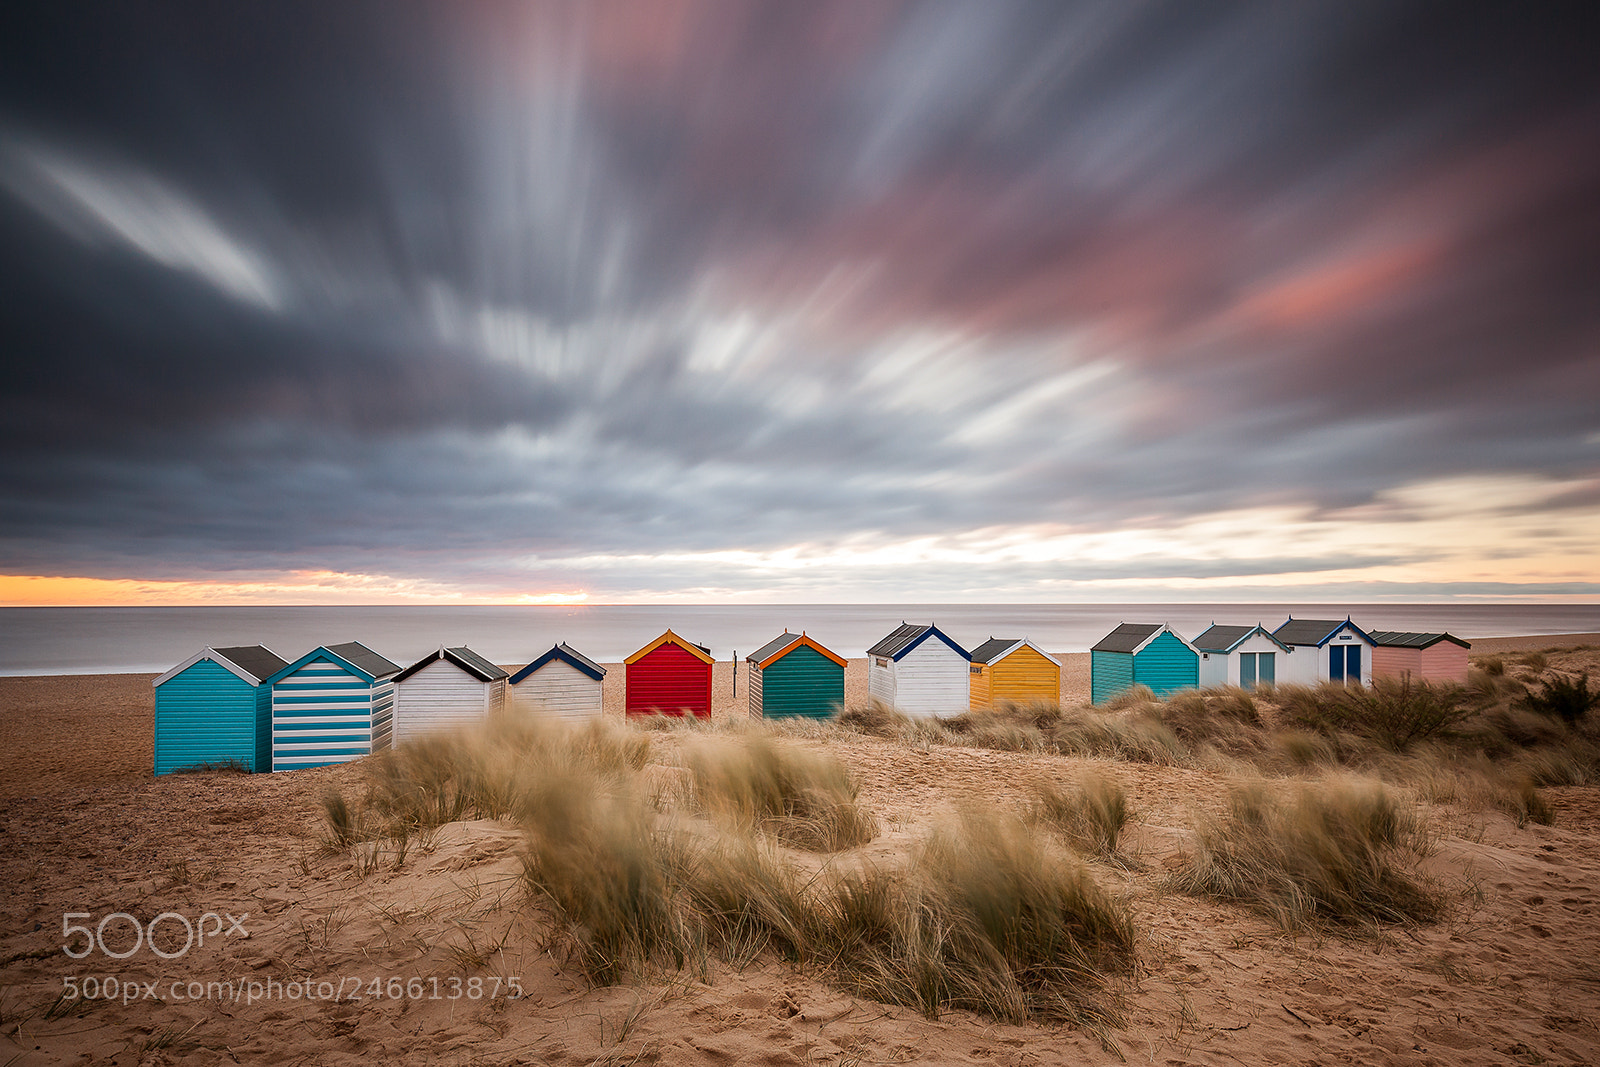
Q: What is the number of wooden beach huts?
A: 12